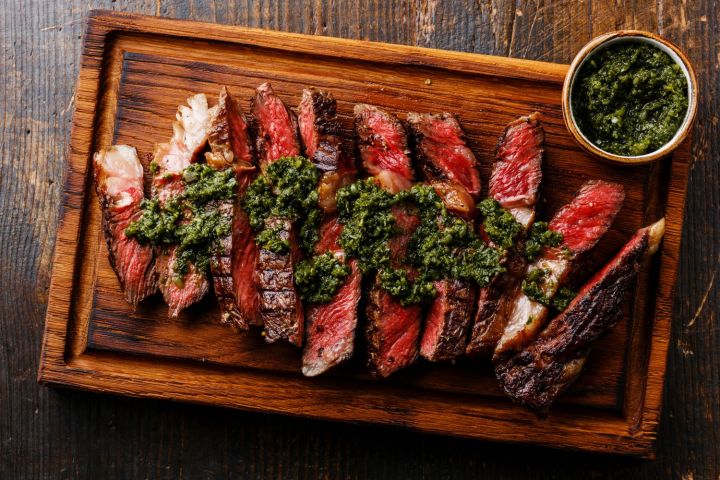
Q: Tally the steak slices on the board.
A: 10